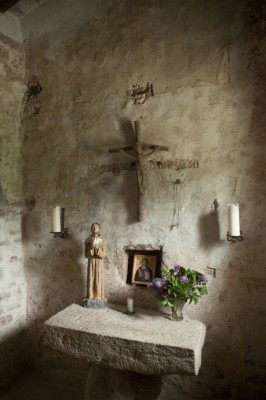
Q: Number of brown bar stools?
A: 0